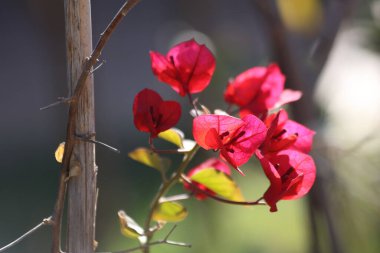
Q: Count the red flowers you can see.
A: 7